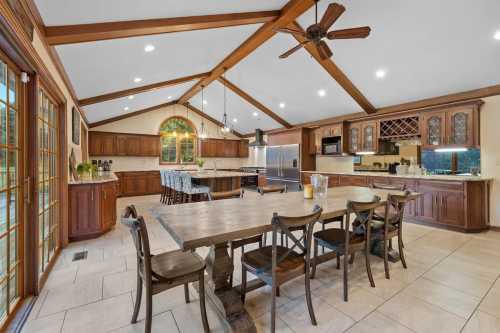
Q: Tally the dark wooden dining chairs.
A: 8